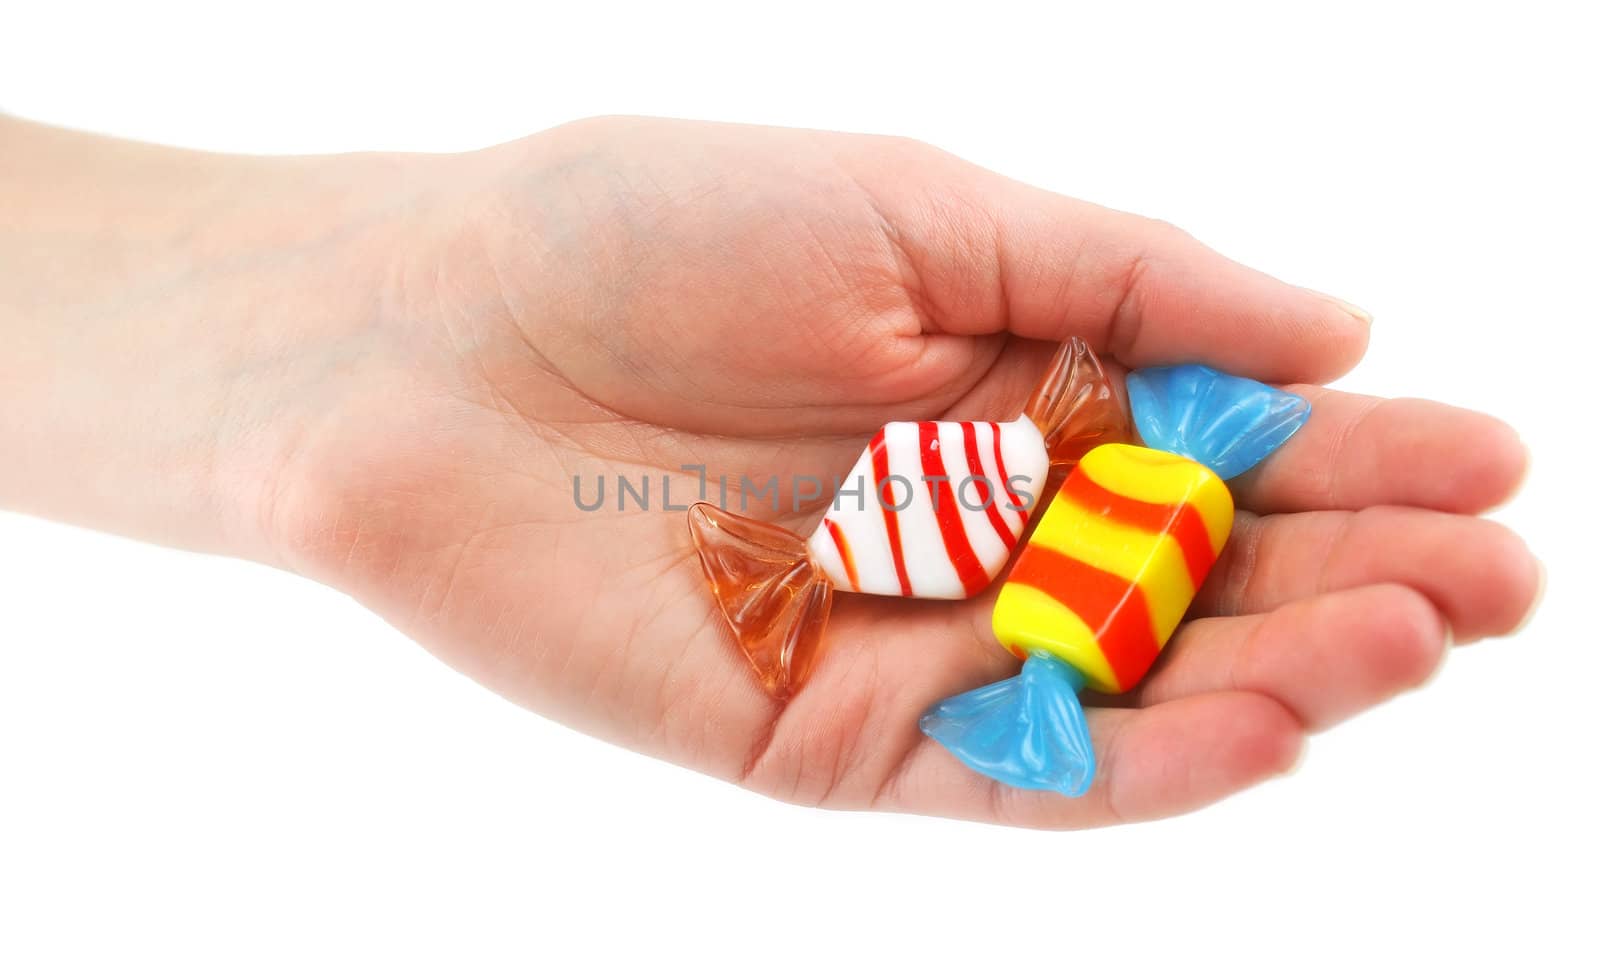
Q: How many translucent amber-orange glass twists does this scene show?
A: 2